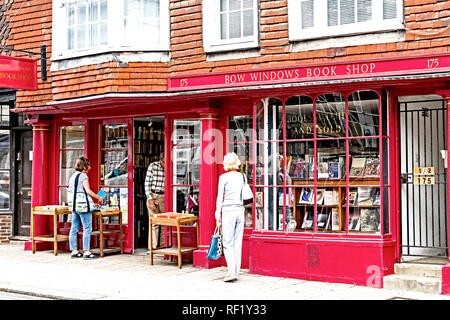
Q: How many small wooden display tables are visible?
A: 3